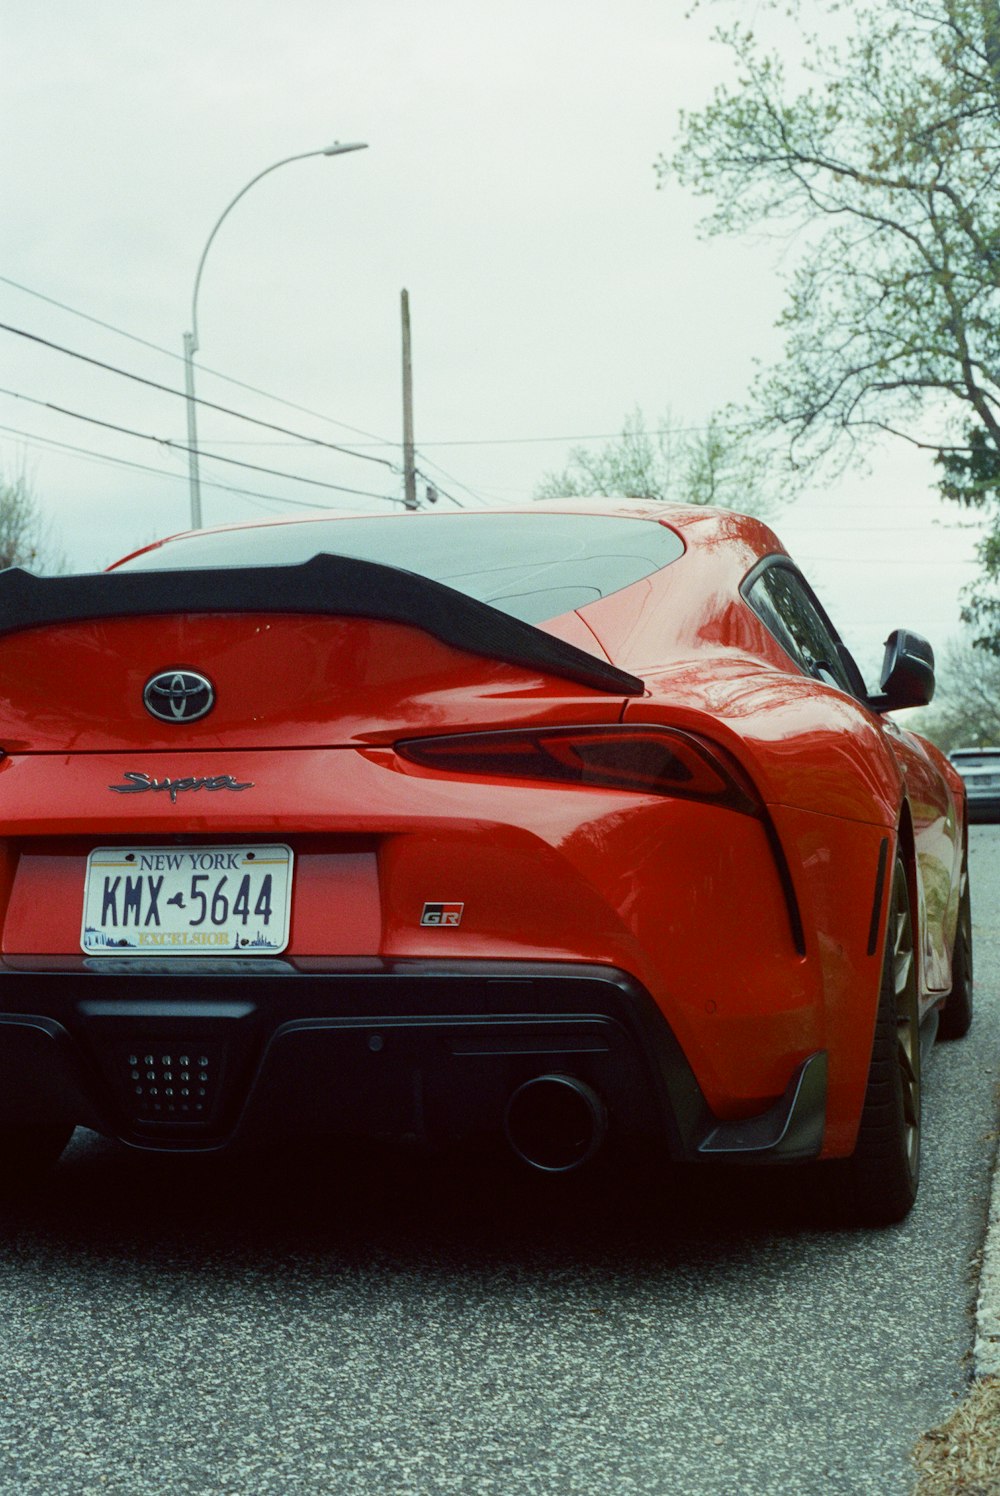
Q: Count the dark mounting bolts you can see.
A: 4